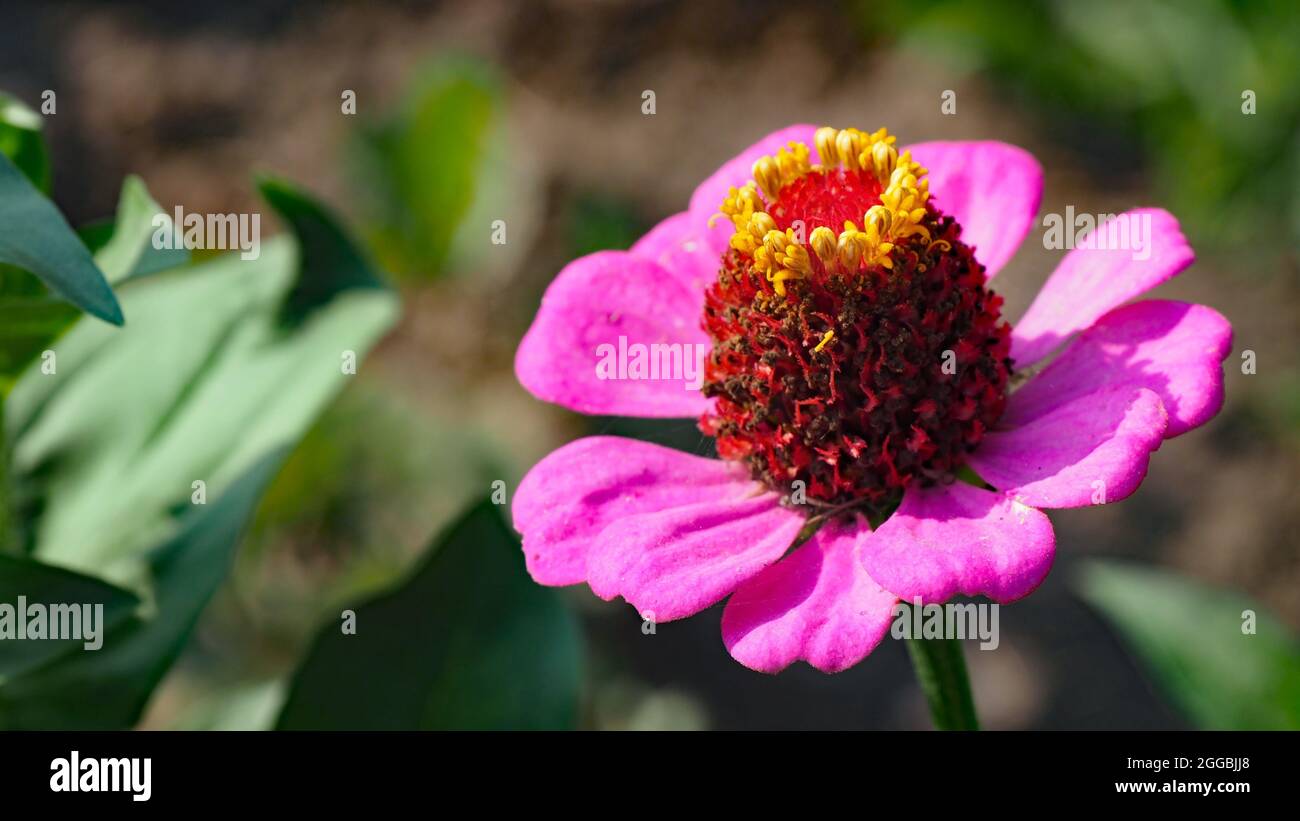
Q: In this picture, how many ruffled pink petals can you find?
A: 11